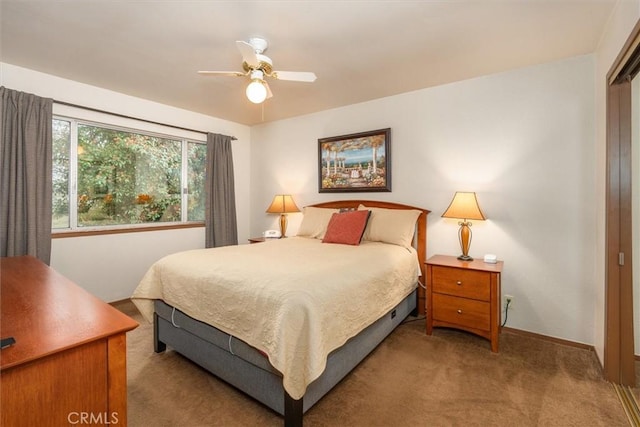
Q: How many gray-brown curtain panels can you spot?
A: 2